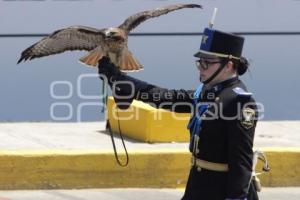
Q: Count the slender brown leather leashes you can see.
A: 1